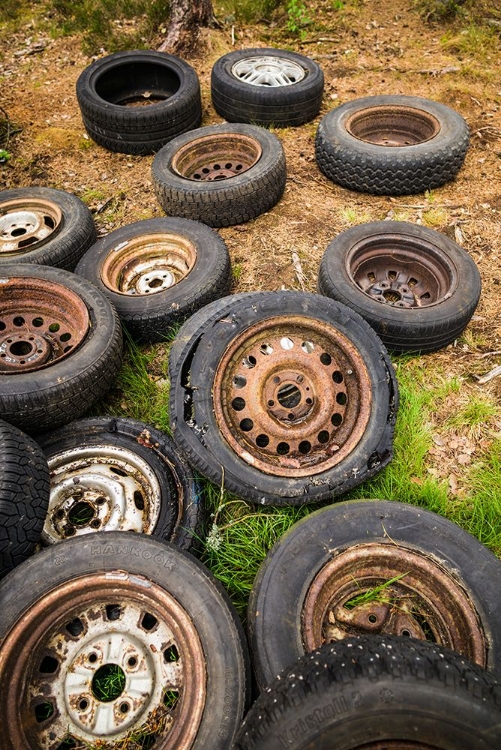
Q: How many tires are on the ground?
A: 14